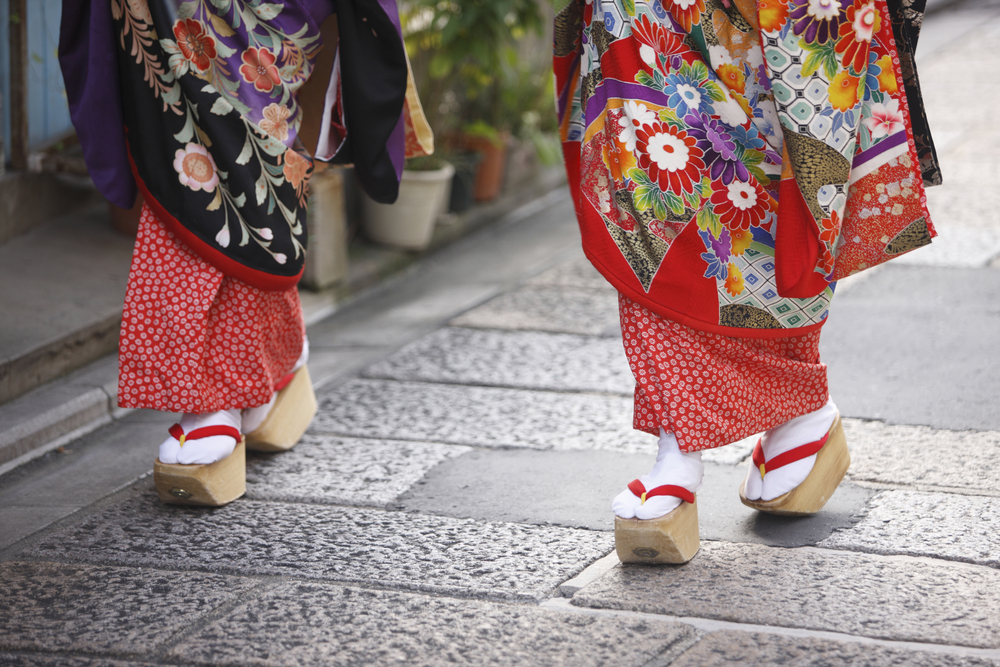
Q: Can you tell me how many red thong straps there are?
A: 4